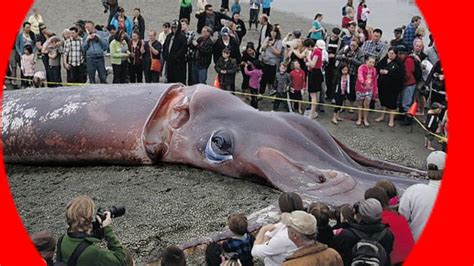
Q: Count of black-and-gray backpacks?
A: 1